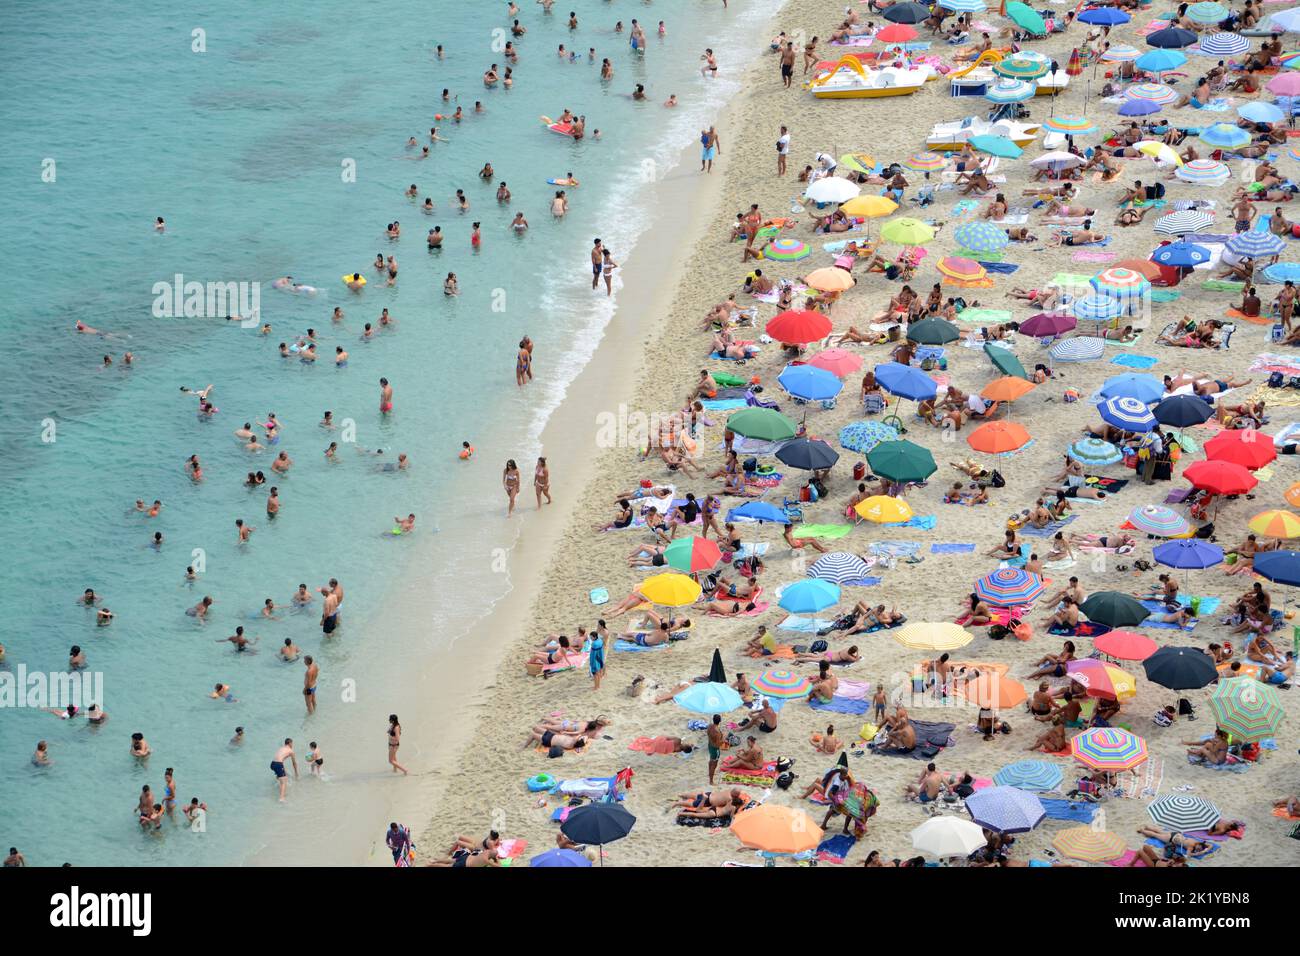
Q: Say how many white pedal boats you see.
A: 3